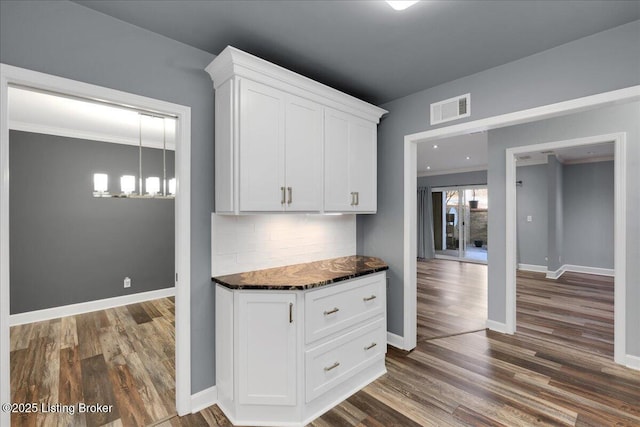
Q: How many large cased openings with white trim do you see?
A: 3